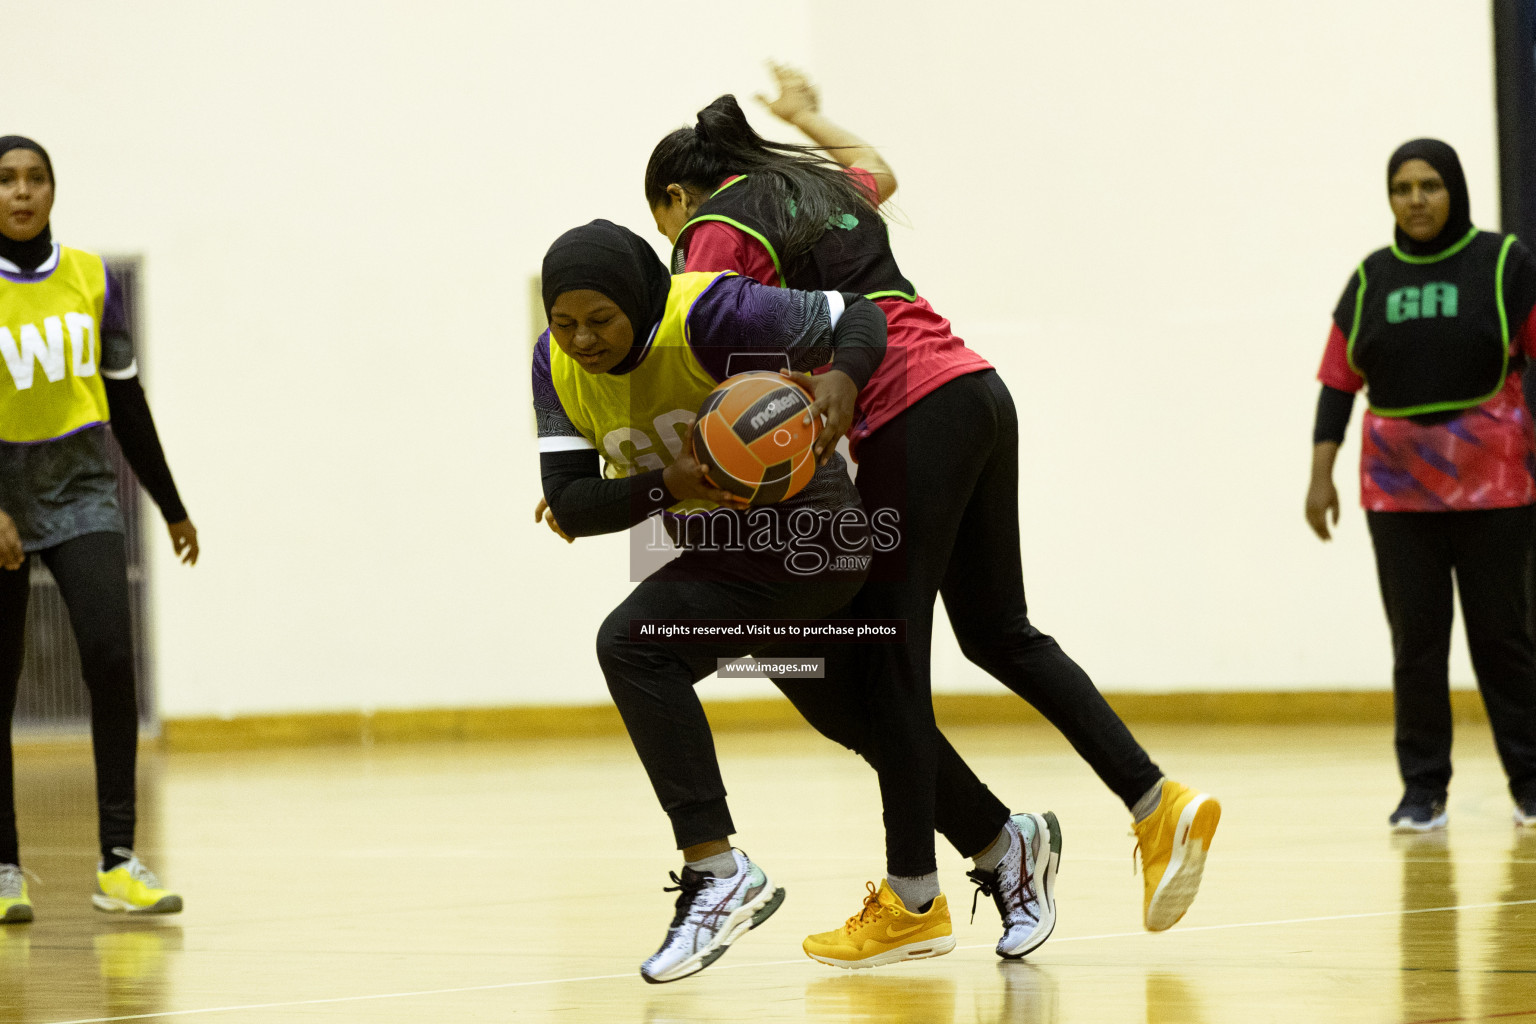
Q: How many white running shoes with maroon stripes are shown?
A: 2